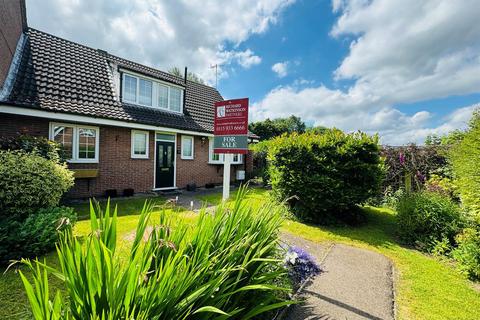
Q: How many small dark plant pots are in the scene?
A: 4